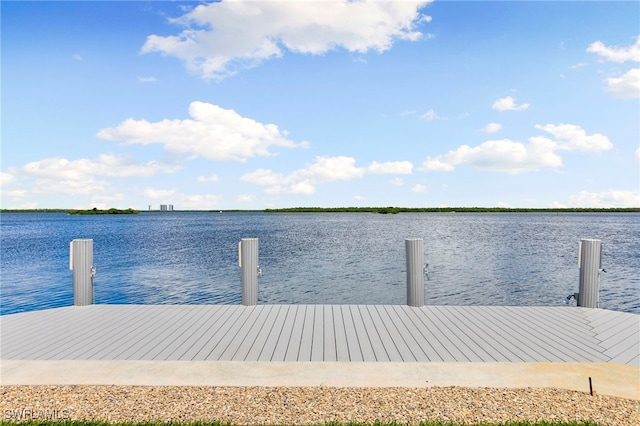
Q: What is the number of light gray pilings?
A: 4